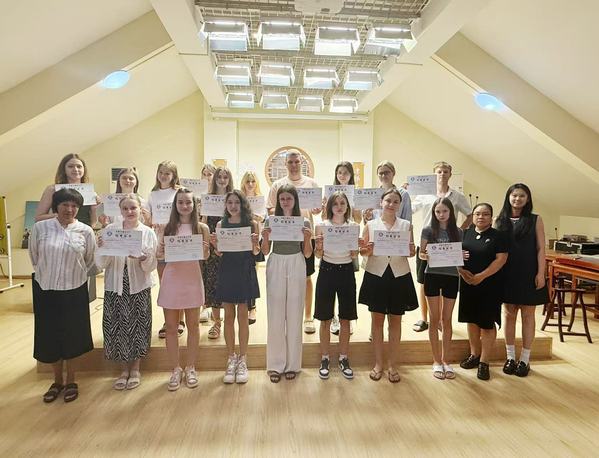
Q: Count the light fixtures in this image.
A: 14